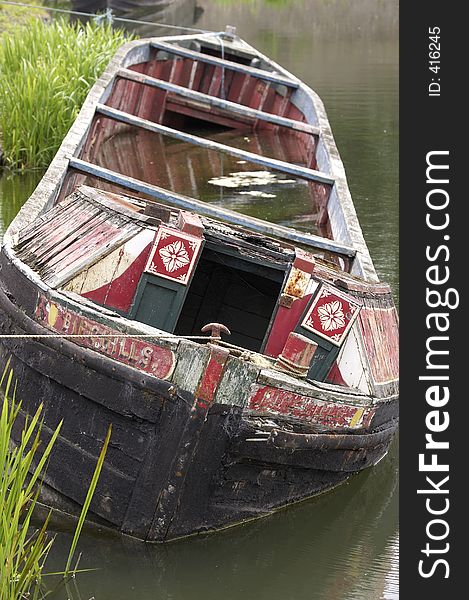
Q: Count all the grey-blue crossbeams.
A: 4